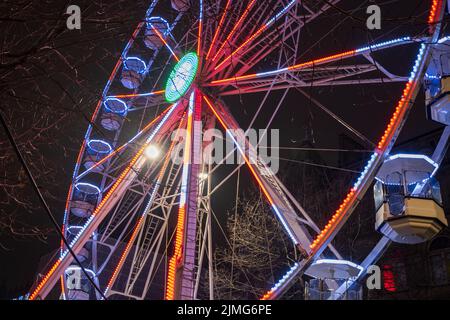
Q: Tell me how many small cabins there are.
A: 11